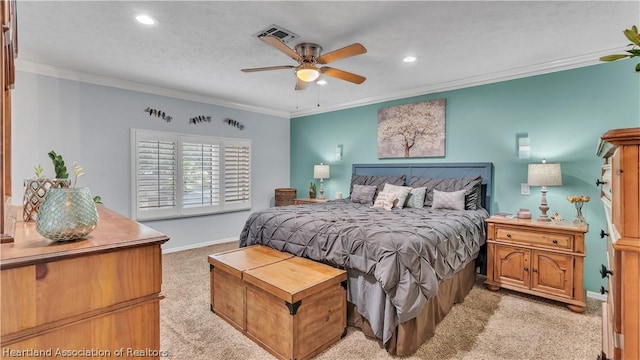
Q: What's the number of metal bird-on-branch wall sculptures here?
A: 3